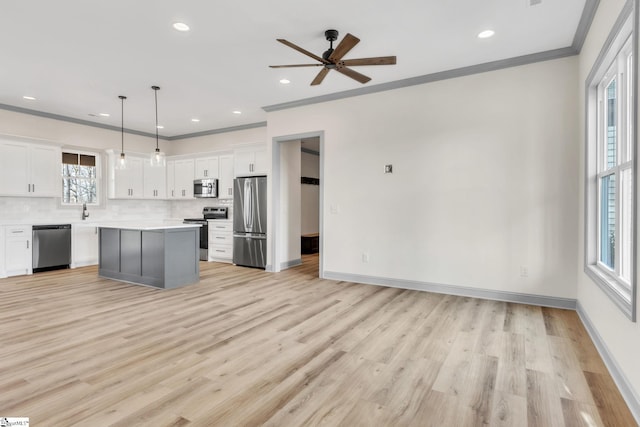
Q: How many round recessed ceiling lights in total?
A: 8